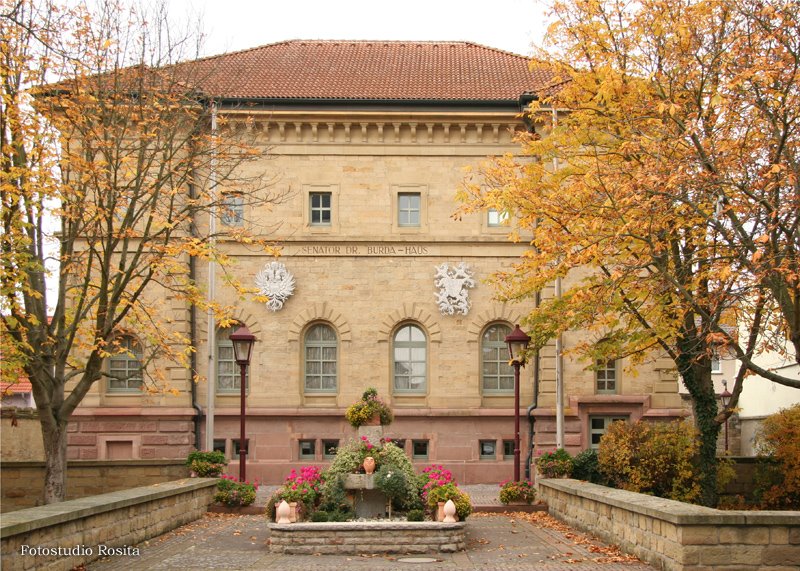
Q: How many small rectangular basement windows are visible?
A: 8